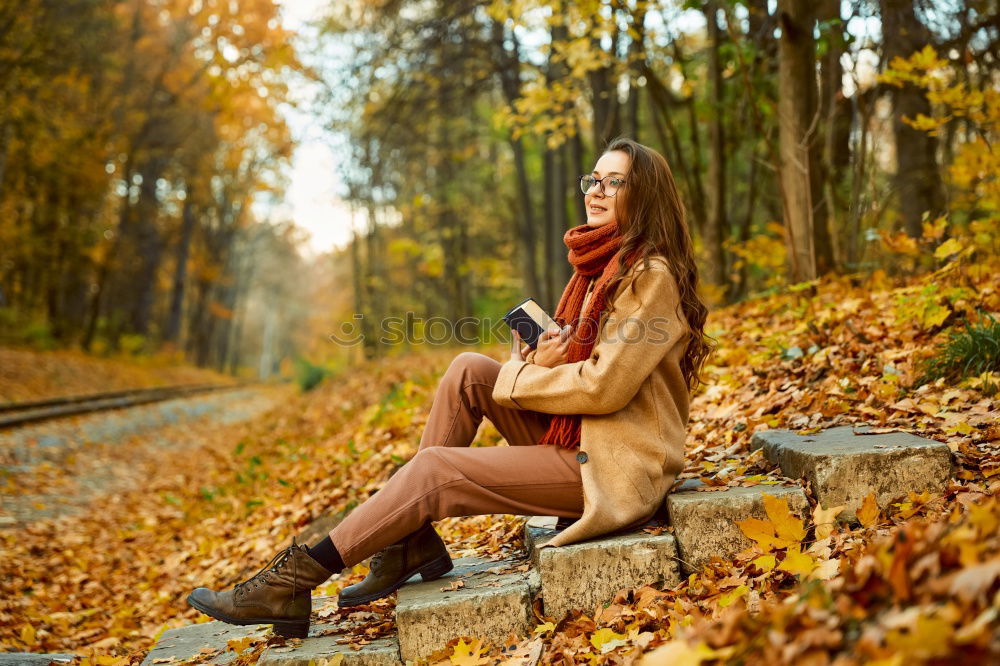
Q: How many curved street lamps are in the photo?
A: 0